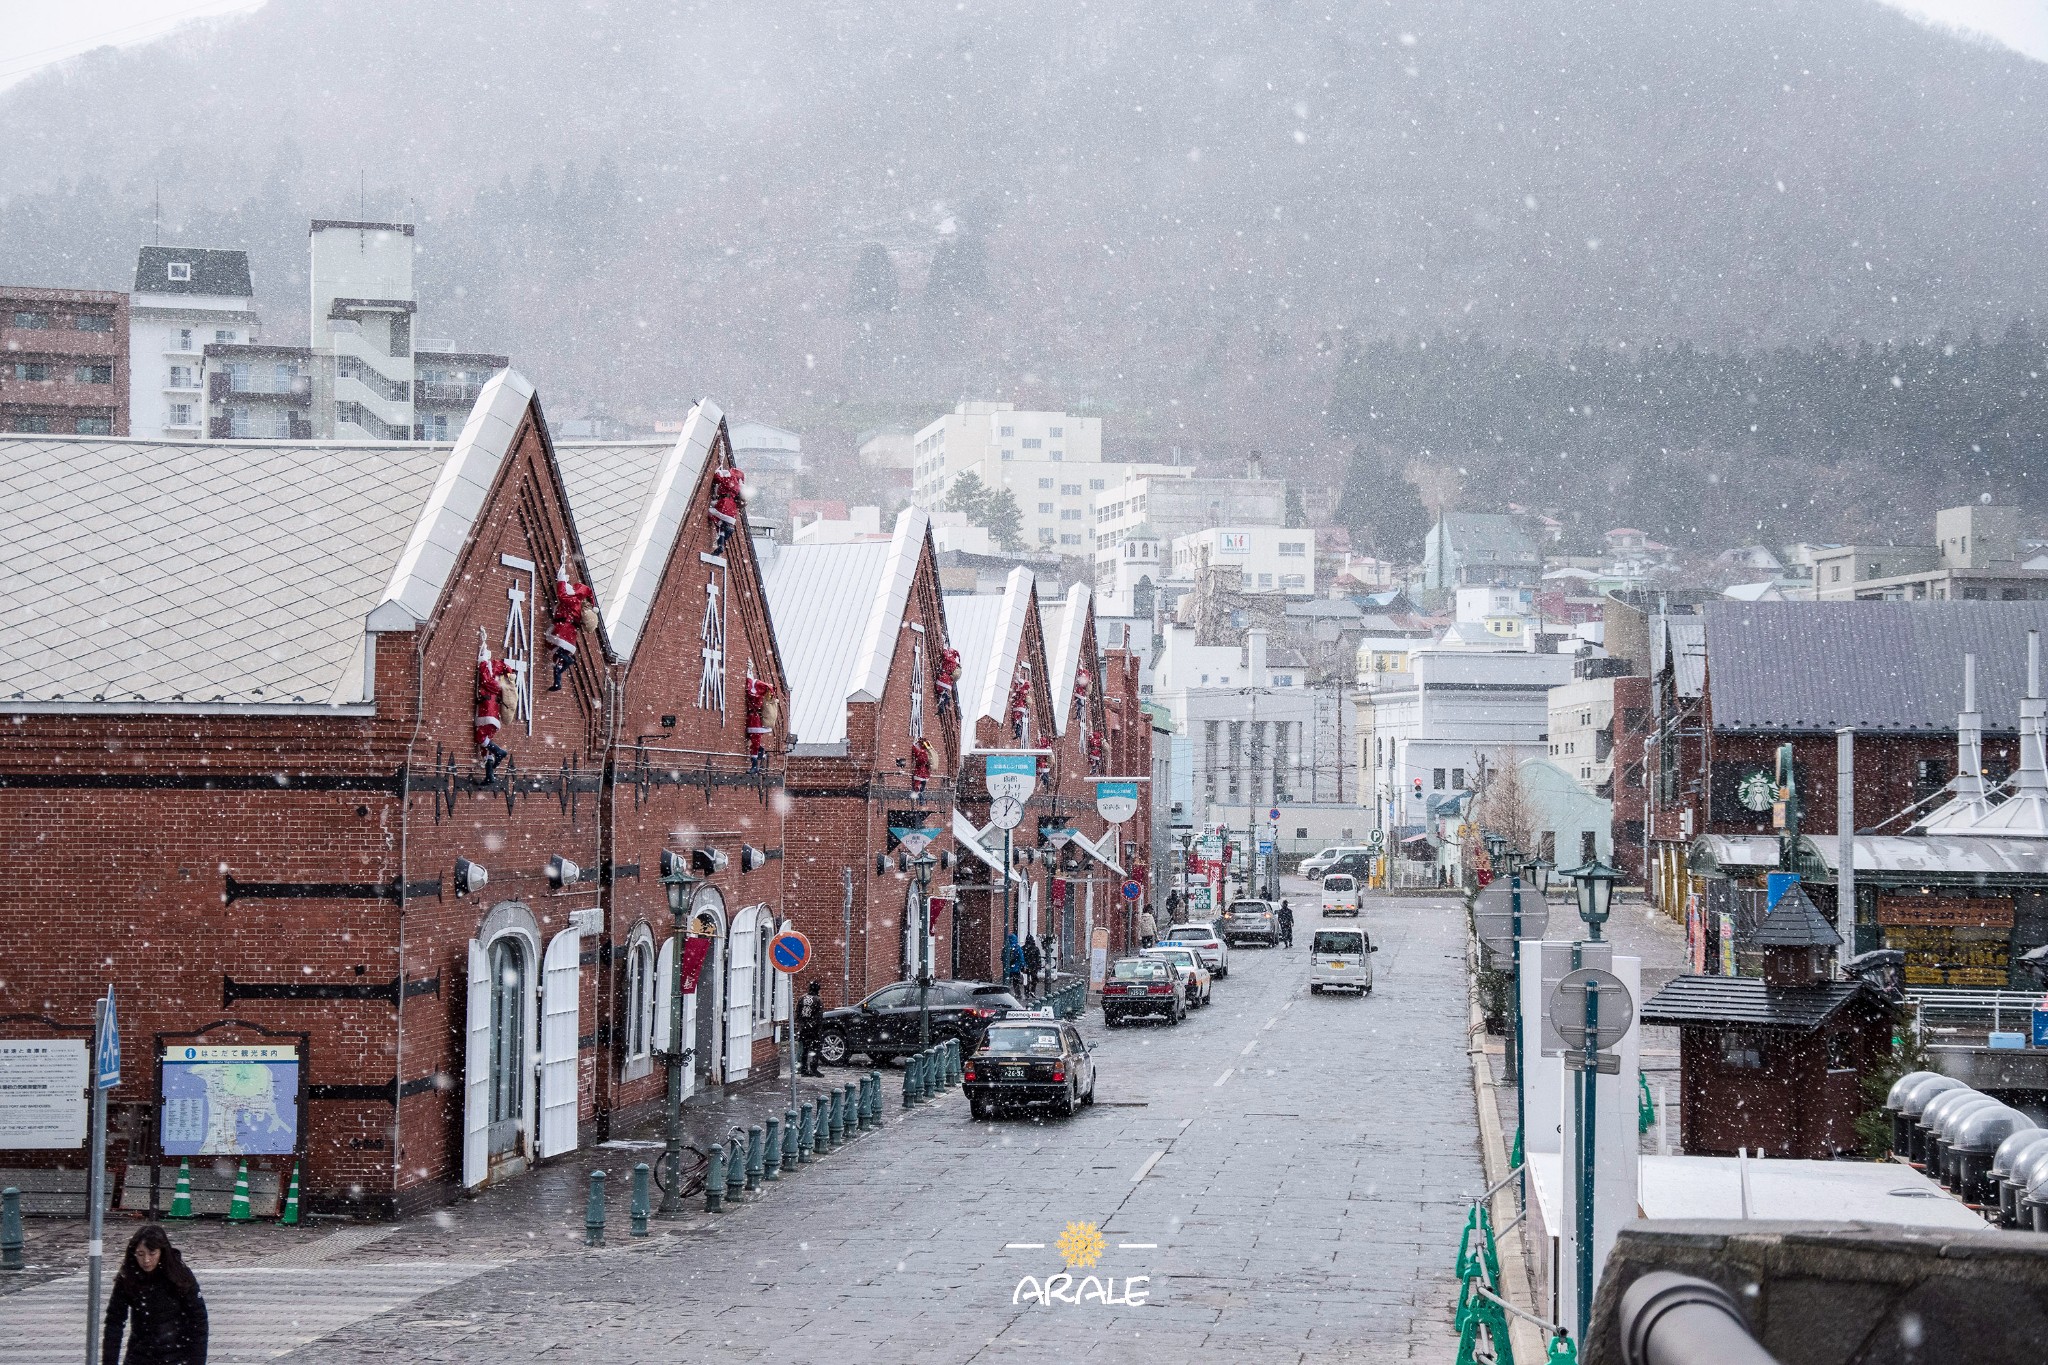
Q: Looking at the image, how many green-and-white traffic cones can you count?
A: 3